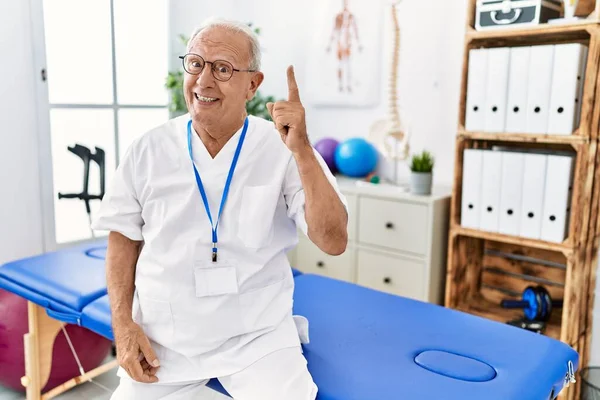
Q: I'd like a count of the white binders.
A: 10